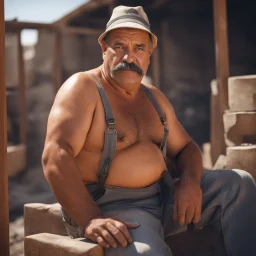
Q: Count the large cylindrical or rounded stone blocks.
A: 3